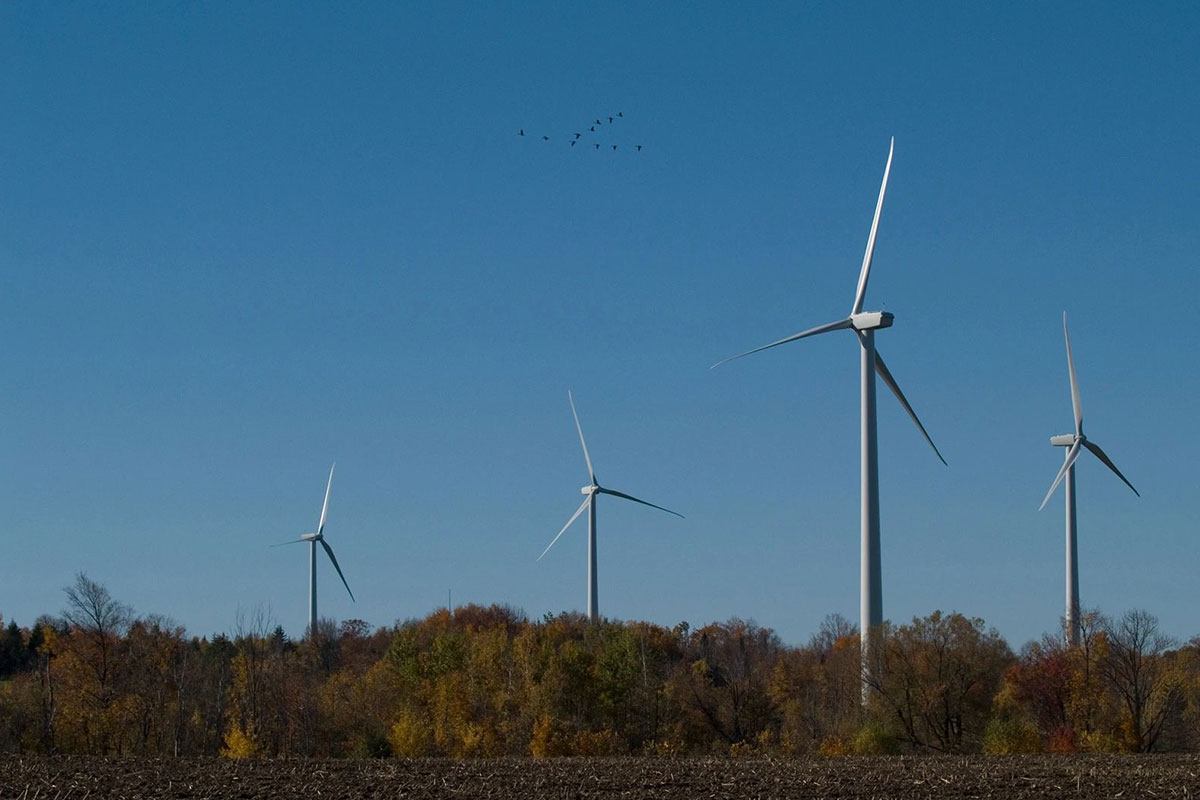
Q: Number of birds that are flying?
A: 11